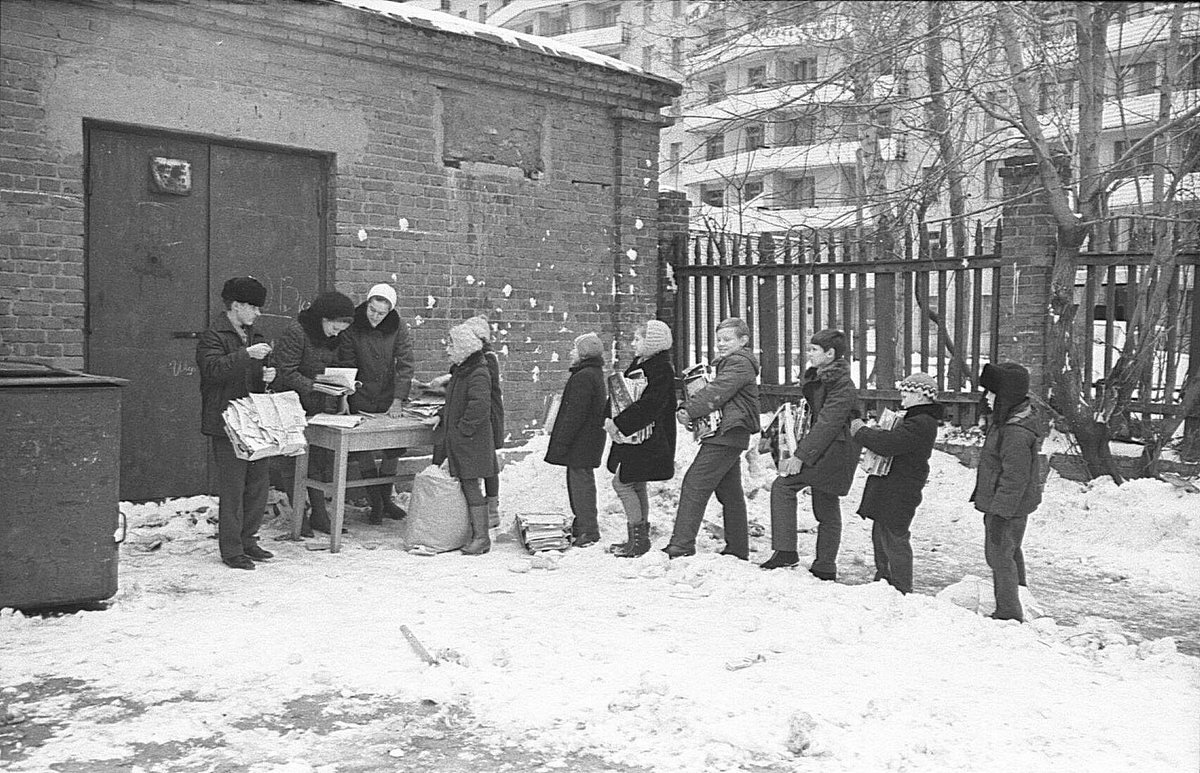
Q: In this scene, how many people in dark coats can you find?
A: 11